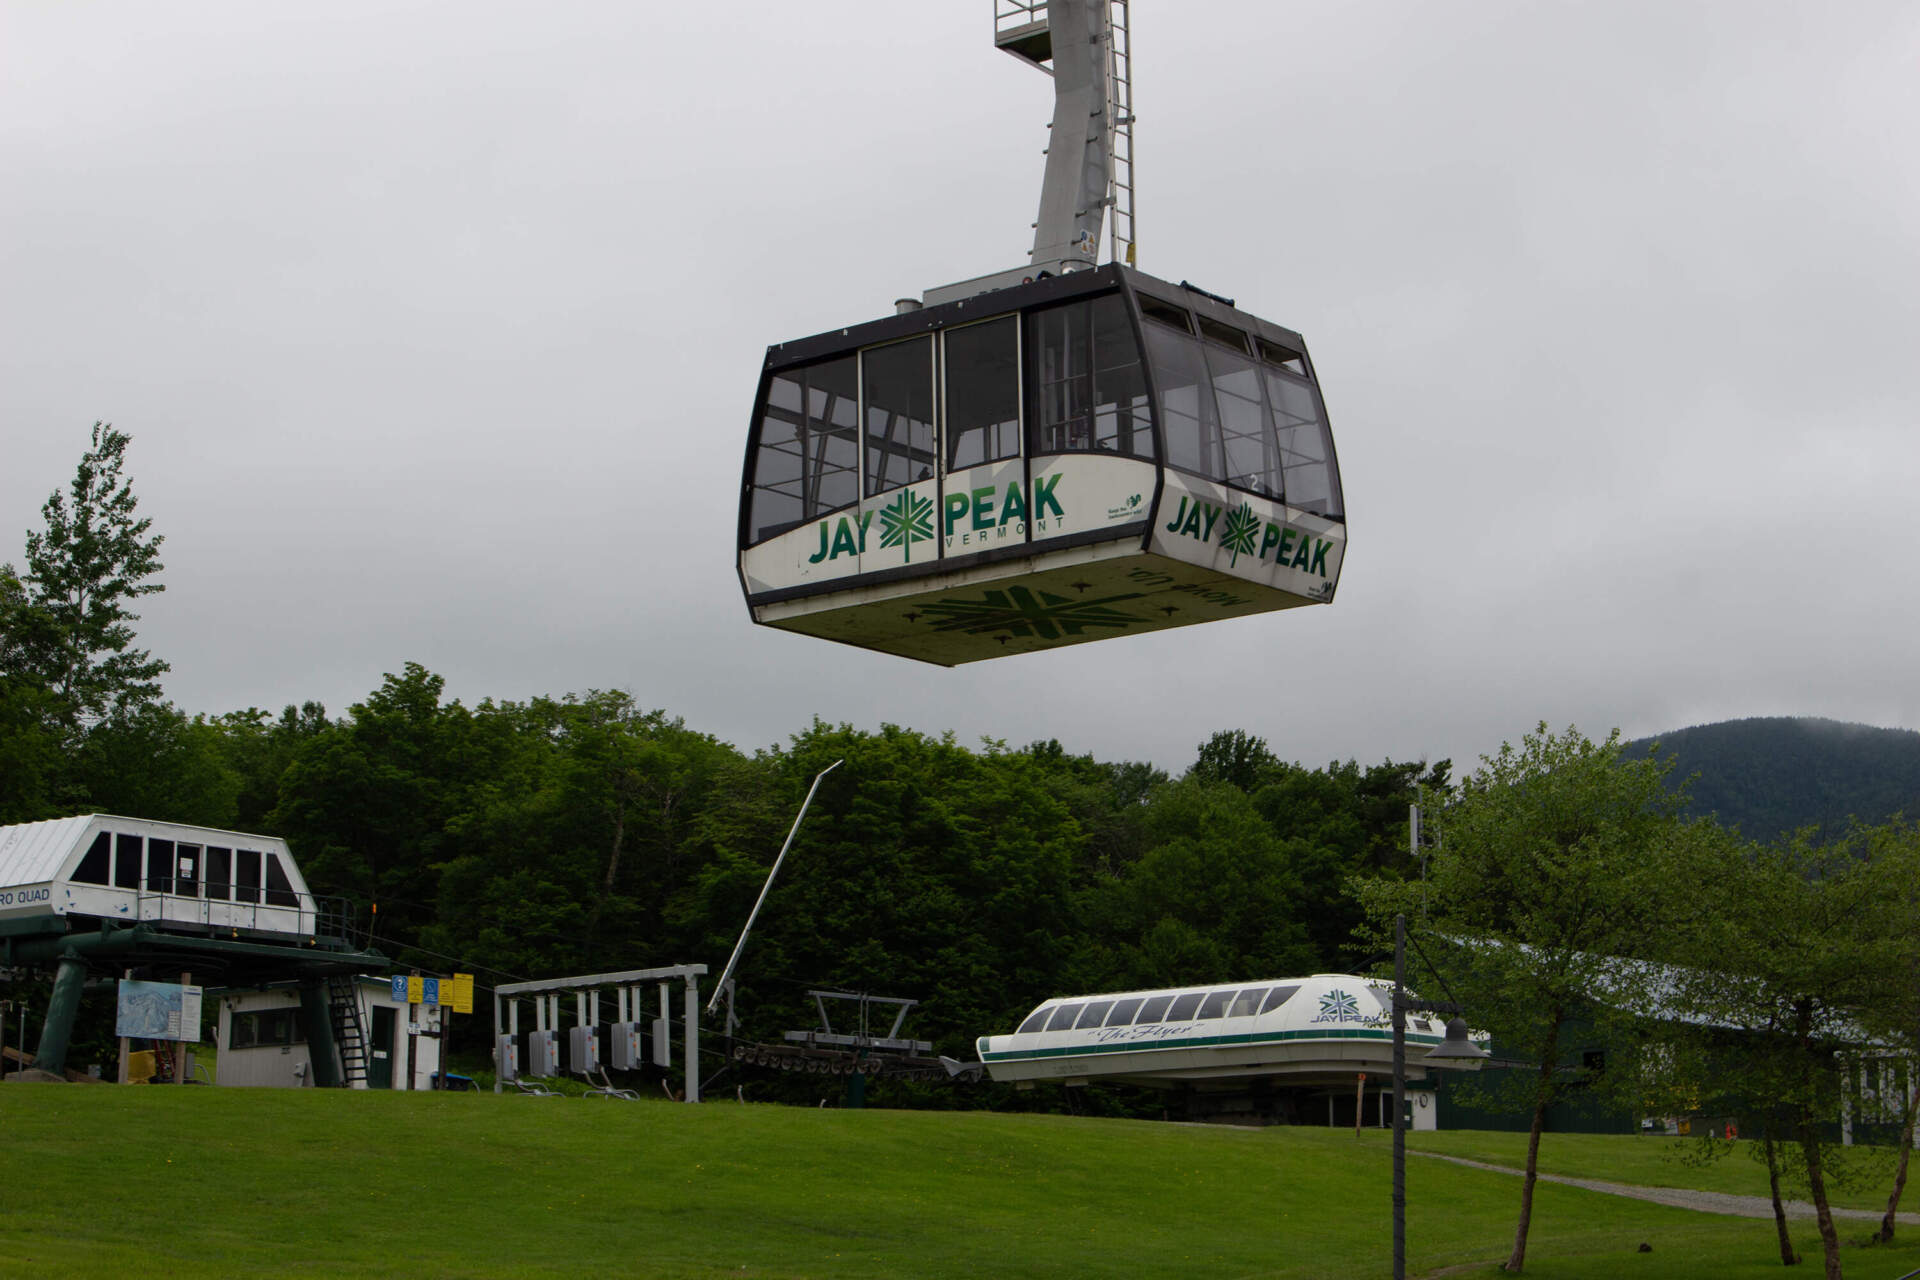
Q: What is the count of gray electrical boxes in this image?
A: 5